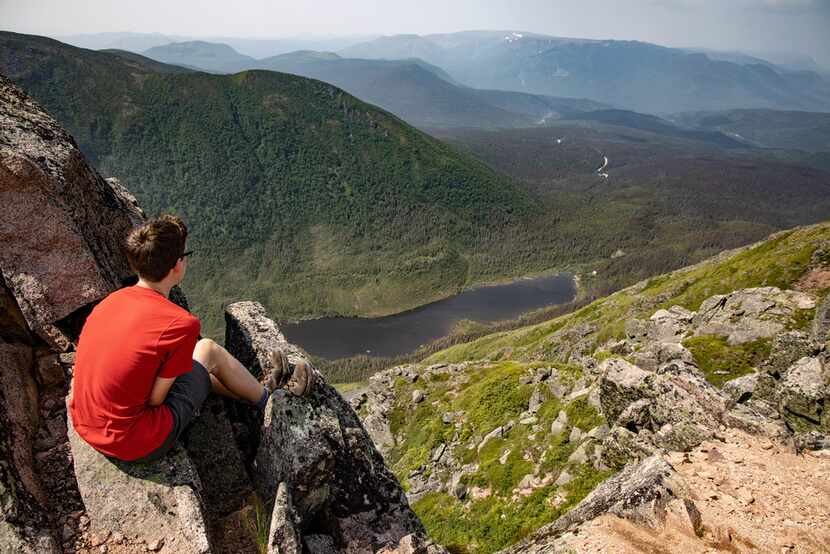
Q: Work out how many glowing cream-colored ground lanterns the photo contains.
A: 0